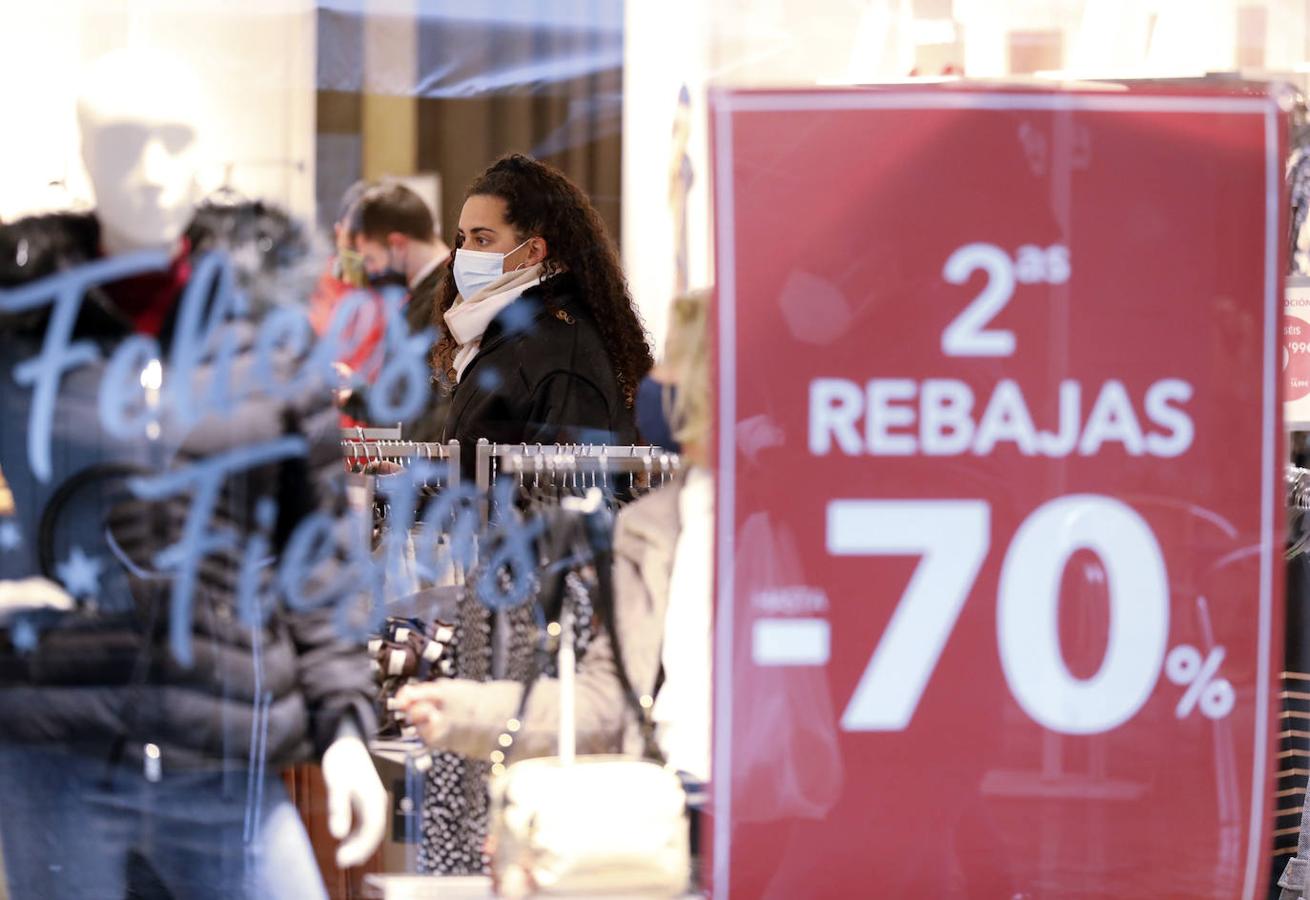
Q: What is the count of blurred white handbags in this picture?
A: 1